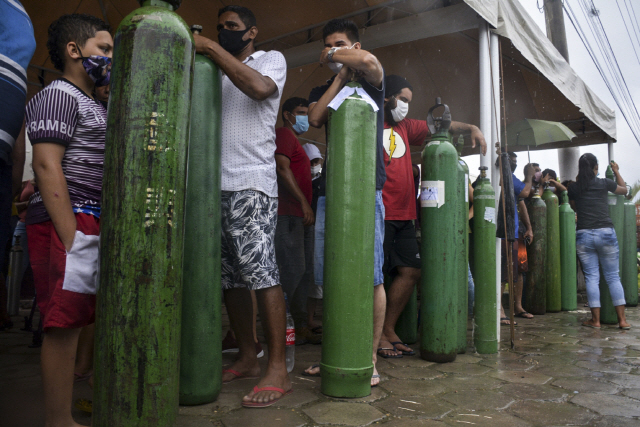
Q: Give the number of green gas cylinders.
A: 12